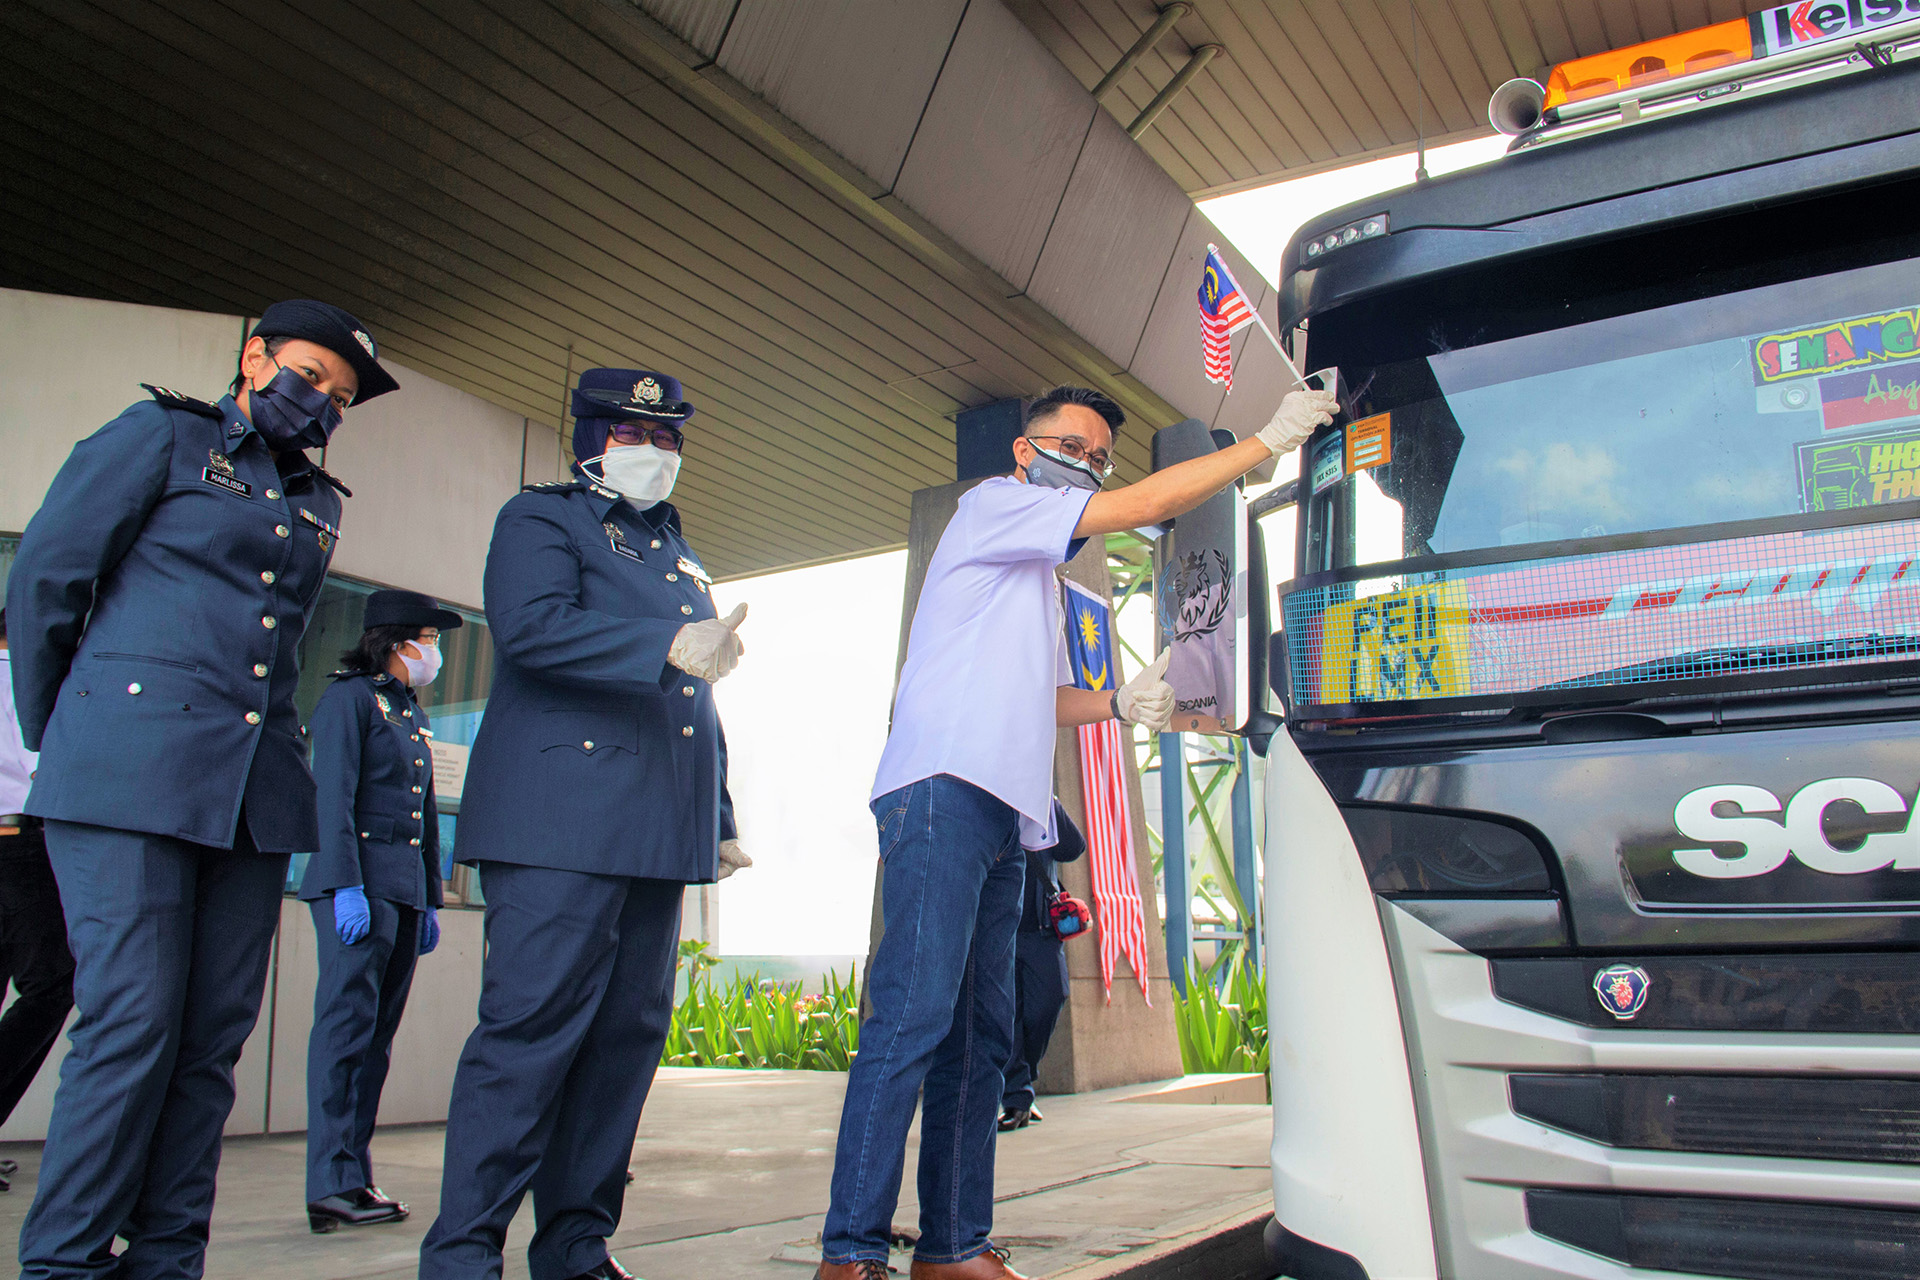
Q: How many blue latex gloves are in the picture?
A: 2